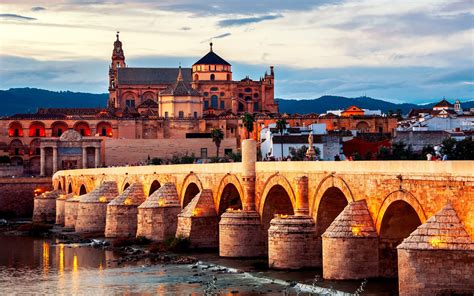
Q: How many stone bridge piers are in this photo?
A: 11